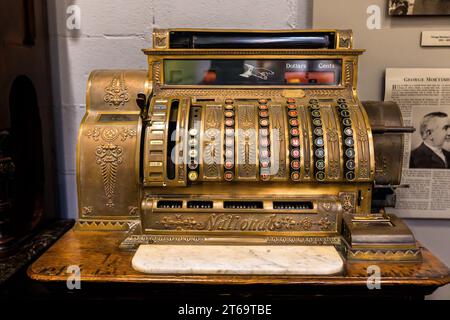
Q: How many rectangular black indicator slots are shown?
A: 4